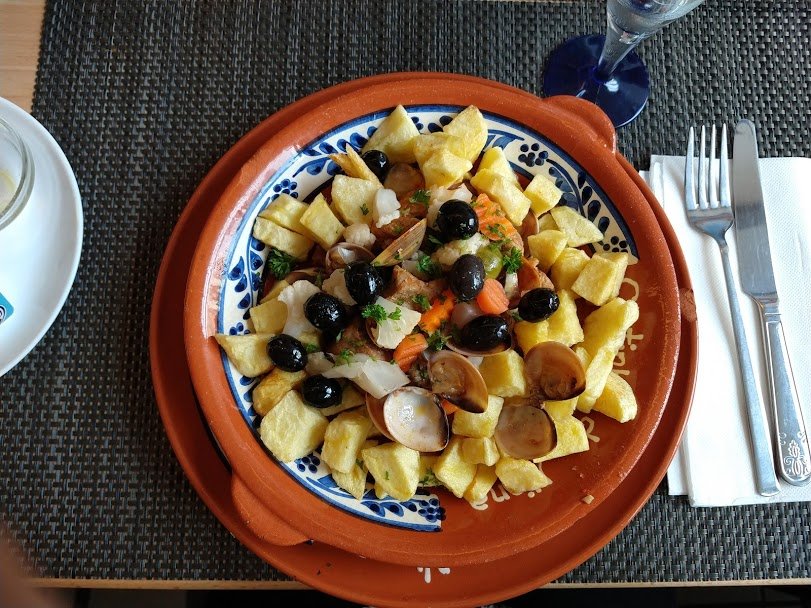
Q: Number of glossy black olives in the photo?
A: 9